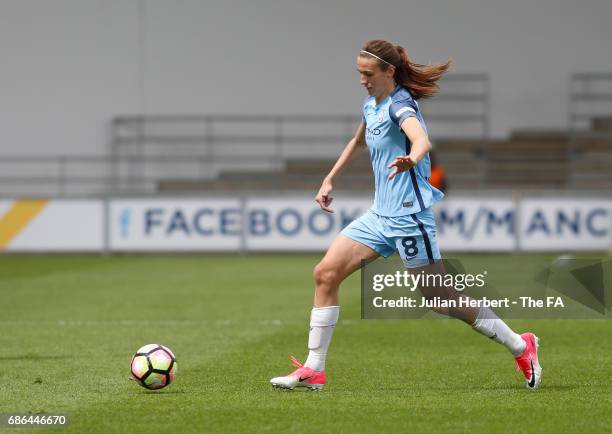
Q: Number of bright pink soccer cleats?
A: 2